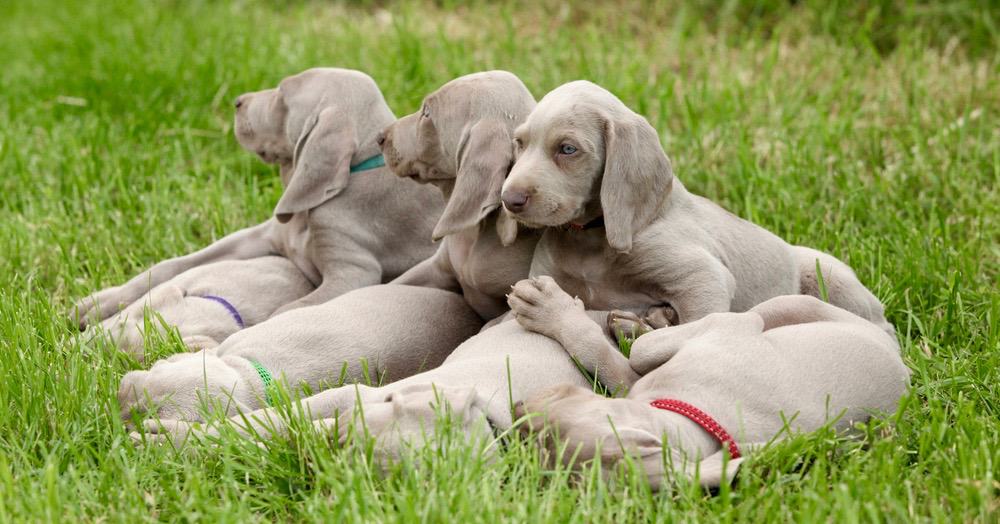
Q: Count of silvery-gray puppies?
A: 7